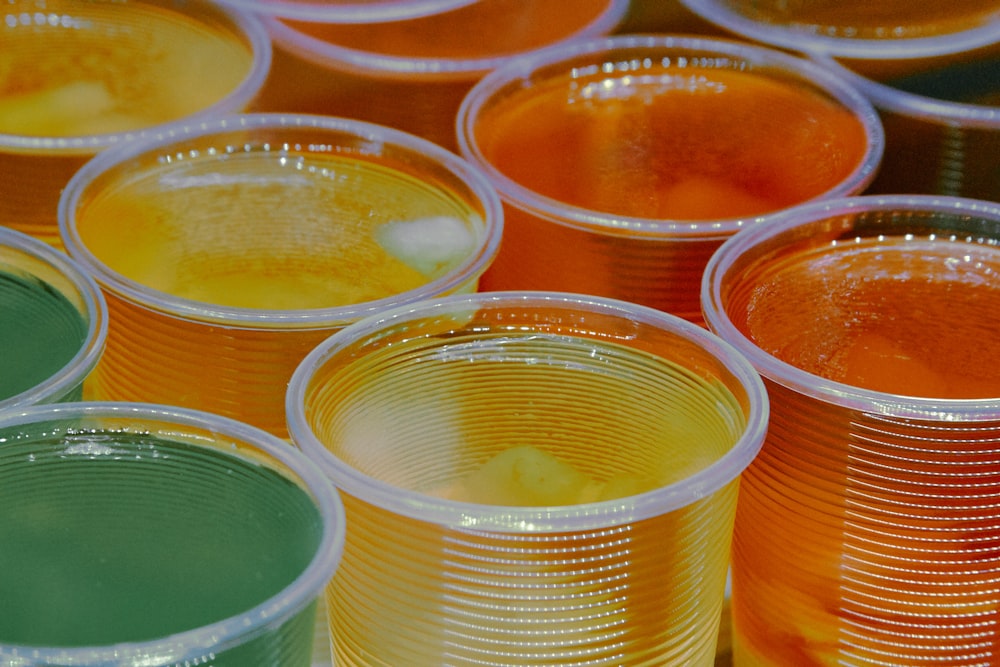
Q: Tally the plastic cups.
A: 11